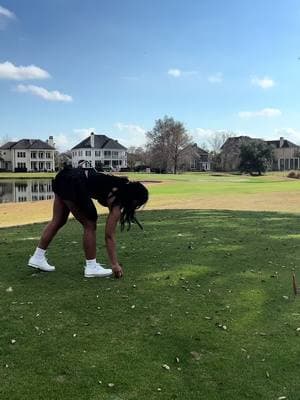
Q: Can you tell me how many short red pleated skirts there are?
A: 0